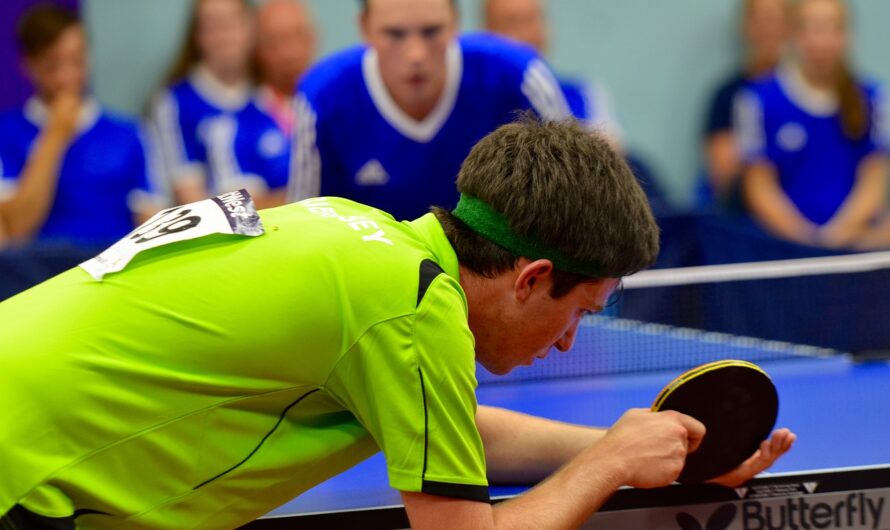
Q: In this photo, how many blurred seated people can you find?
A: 6